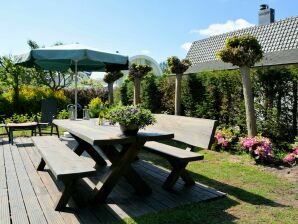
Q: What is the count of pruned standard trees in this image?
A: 4